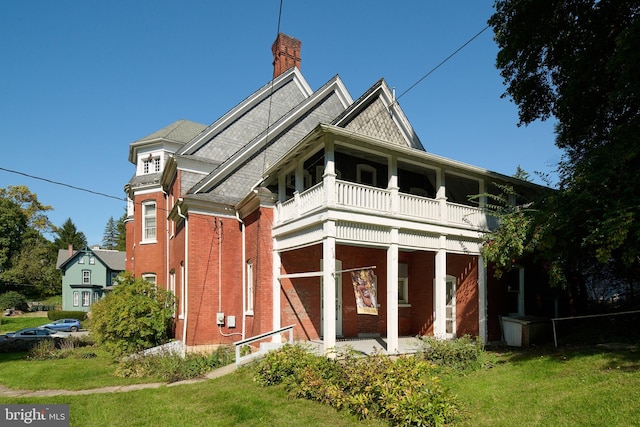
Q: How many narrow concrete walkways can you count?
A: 1